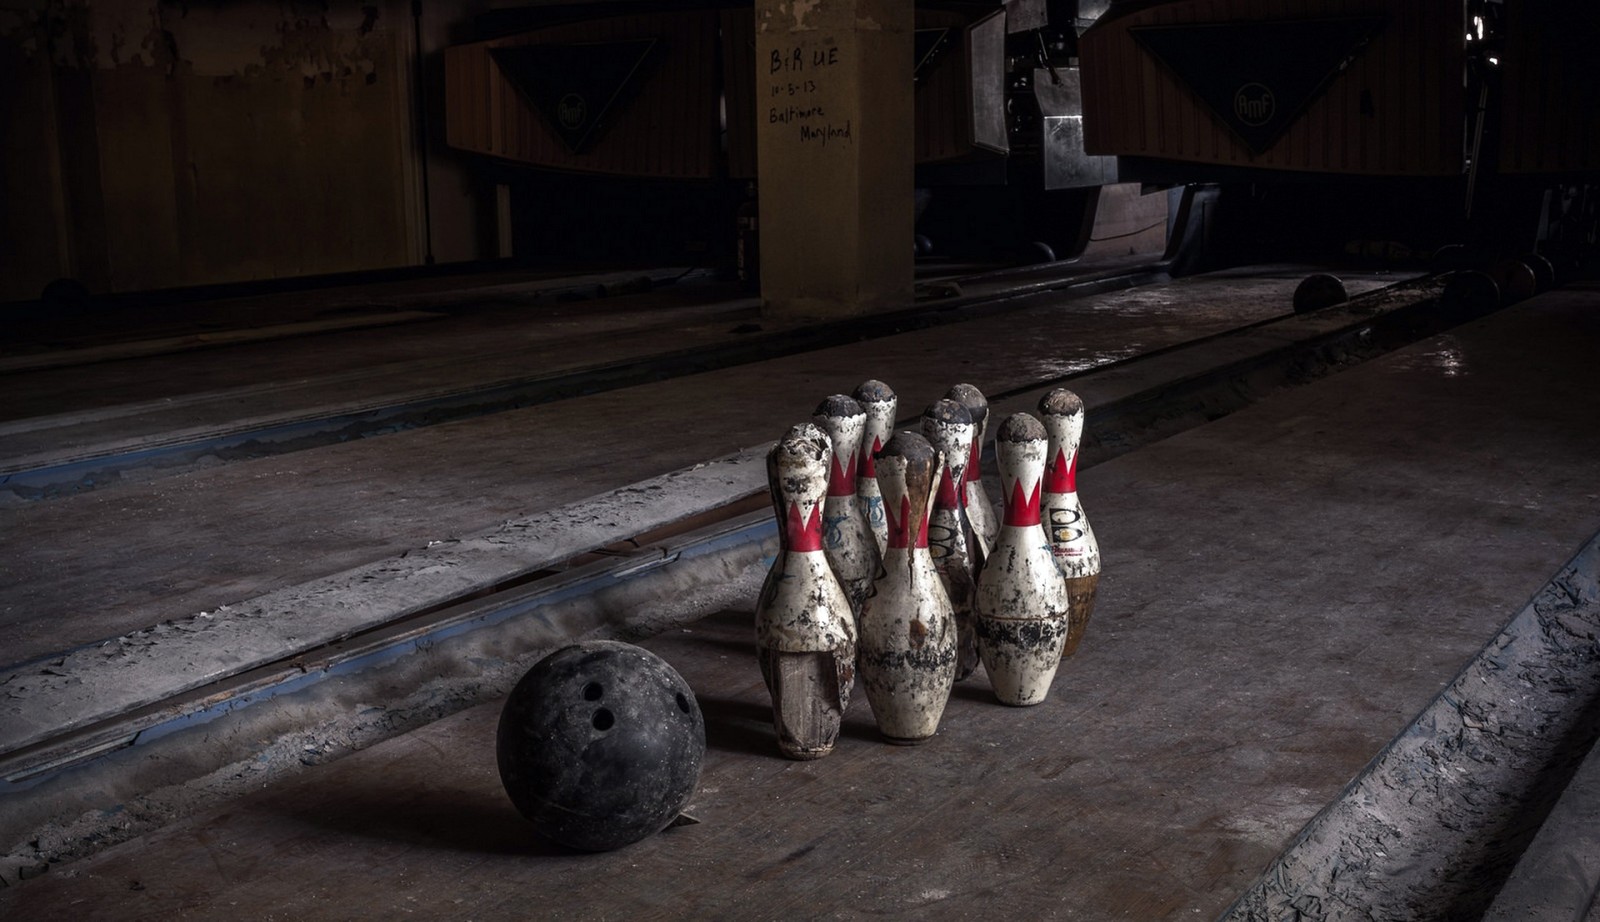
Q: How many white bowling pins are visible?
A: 8